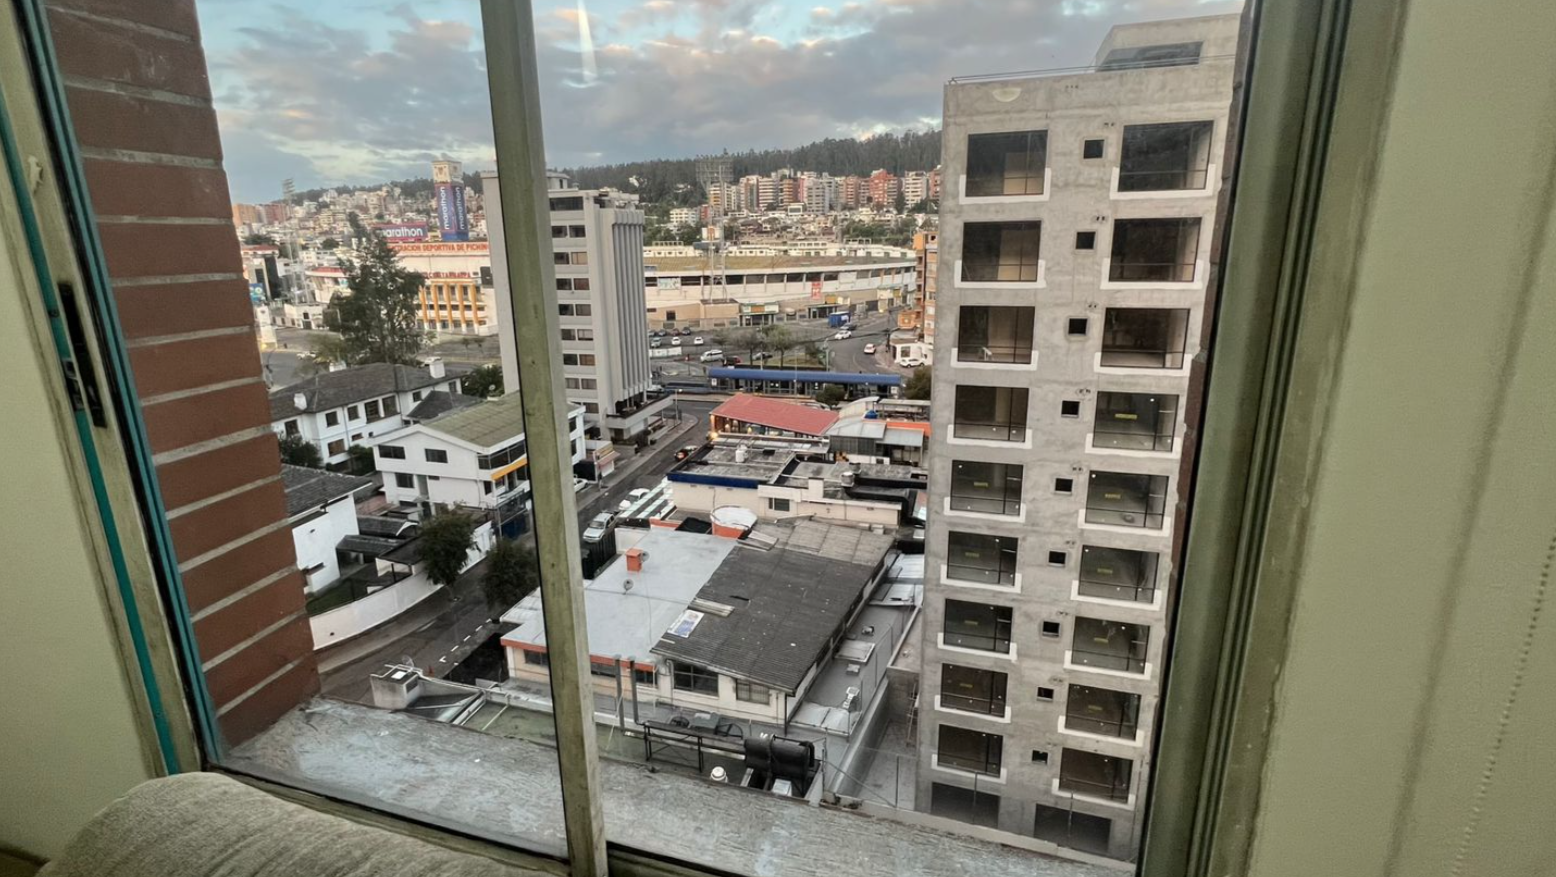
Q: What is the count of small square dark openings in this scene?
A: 9